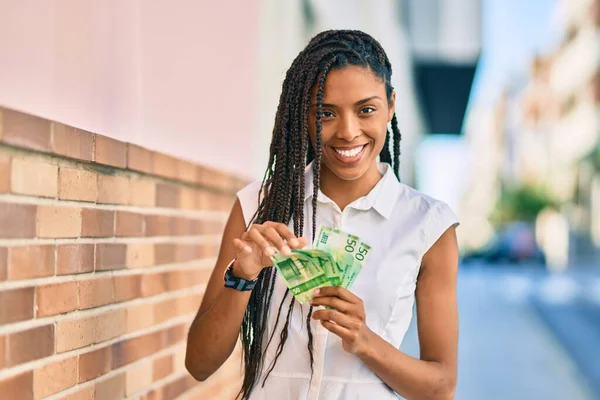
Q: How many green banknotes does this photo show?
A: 4